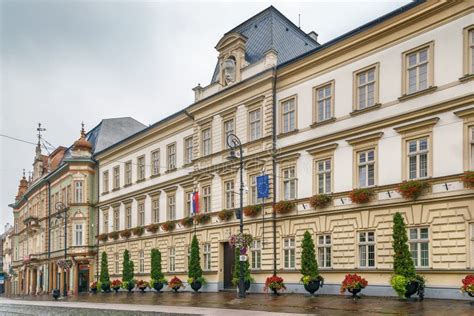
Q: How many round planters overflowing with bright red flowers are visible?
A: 7